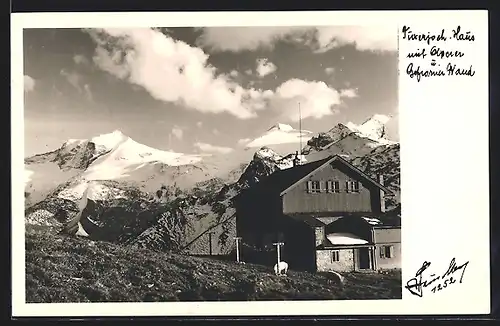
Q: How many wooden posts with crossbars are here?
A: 2